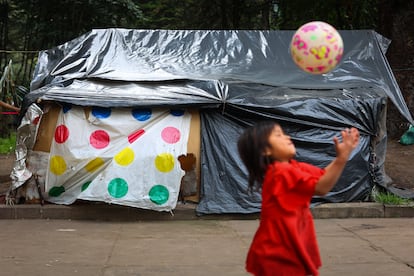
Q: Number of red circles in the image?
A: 4